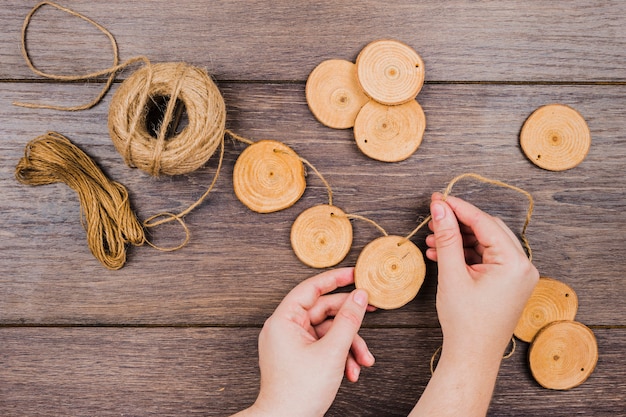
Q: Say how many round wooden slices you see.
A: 9